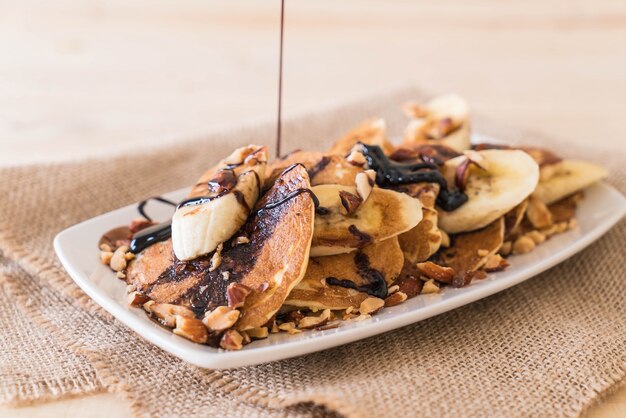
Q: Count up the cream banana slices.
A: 5